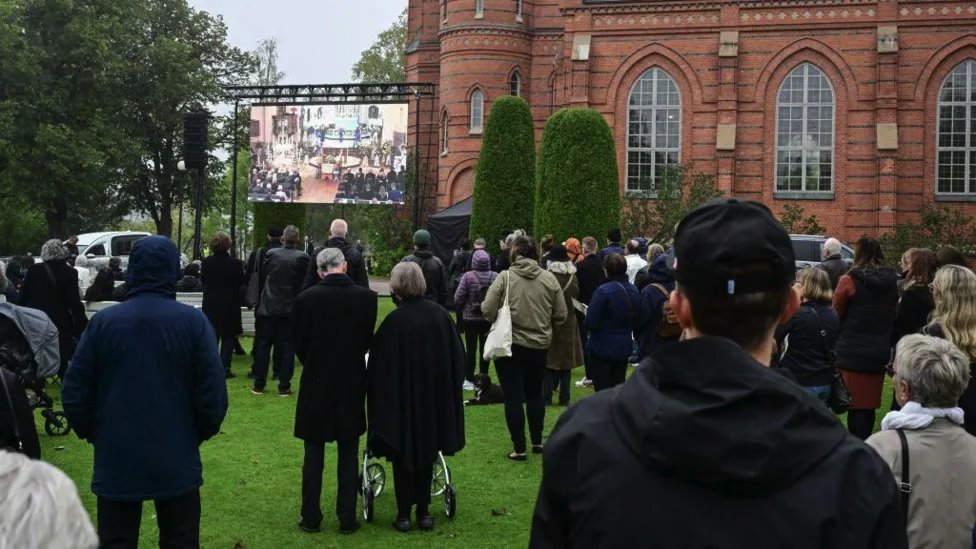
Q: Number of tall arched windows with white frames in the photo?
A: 3